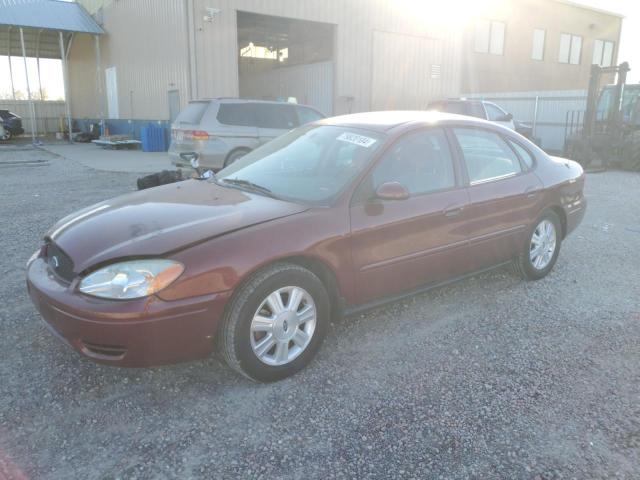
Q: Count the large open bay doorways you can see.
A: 1